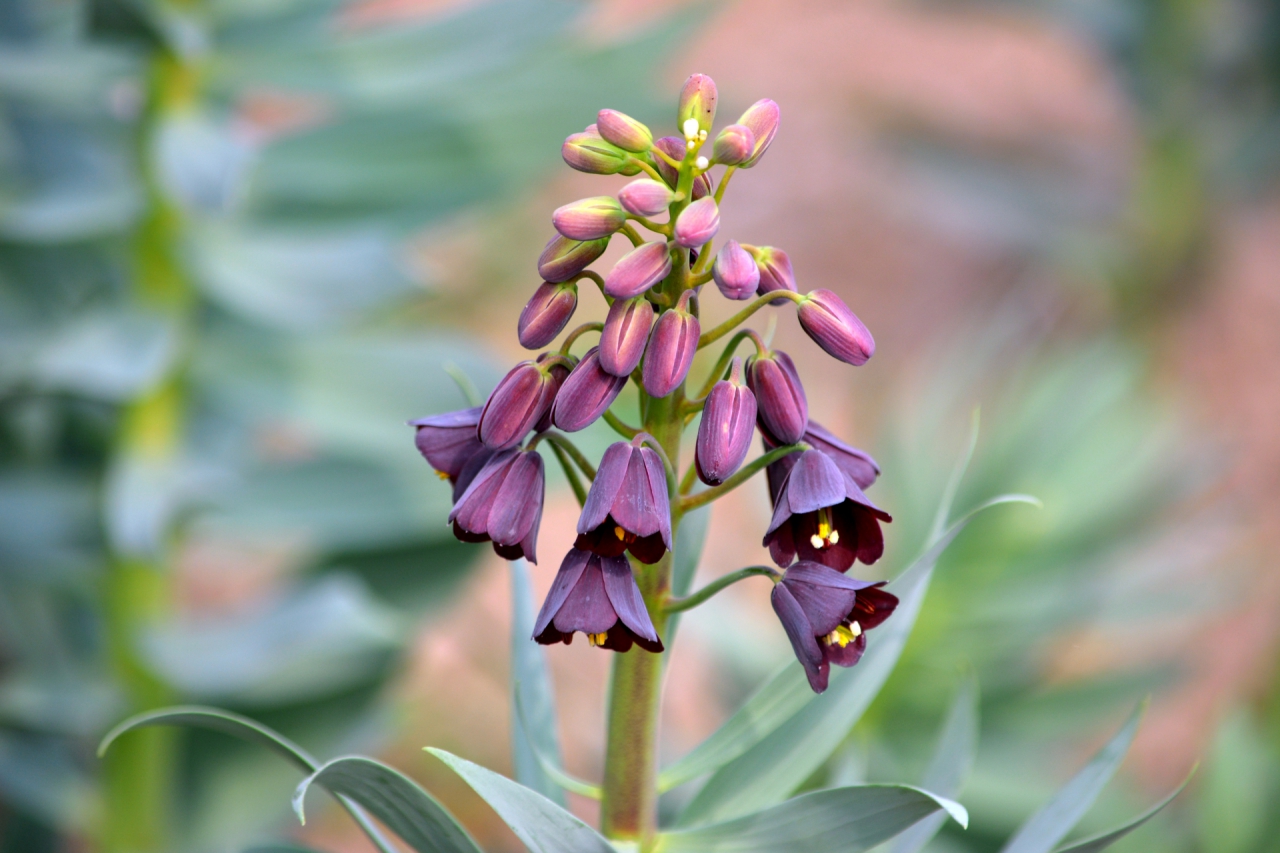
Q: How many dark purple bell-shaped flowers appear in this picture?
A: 7